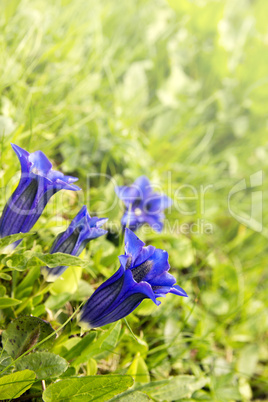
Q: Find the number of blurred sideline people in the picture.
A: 0